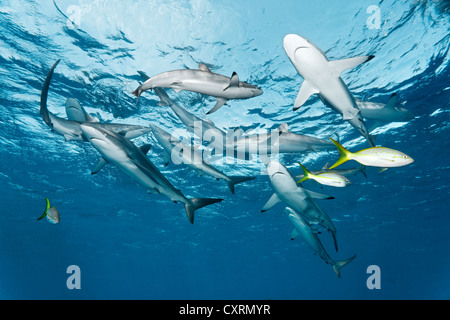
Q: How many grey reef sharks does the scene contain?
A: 12